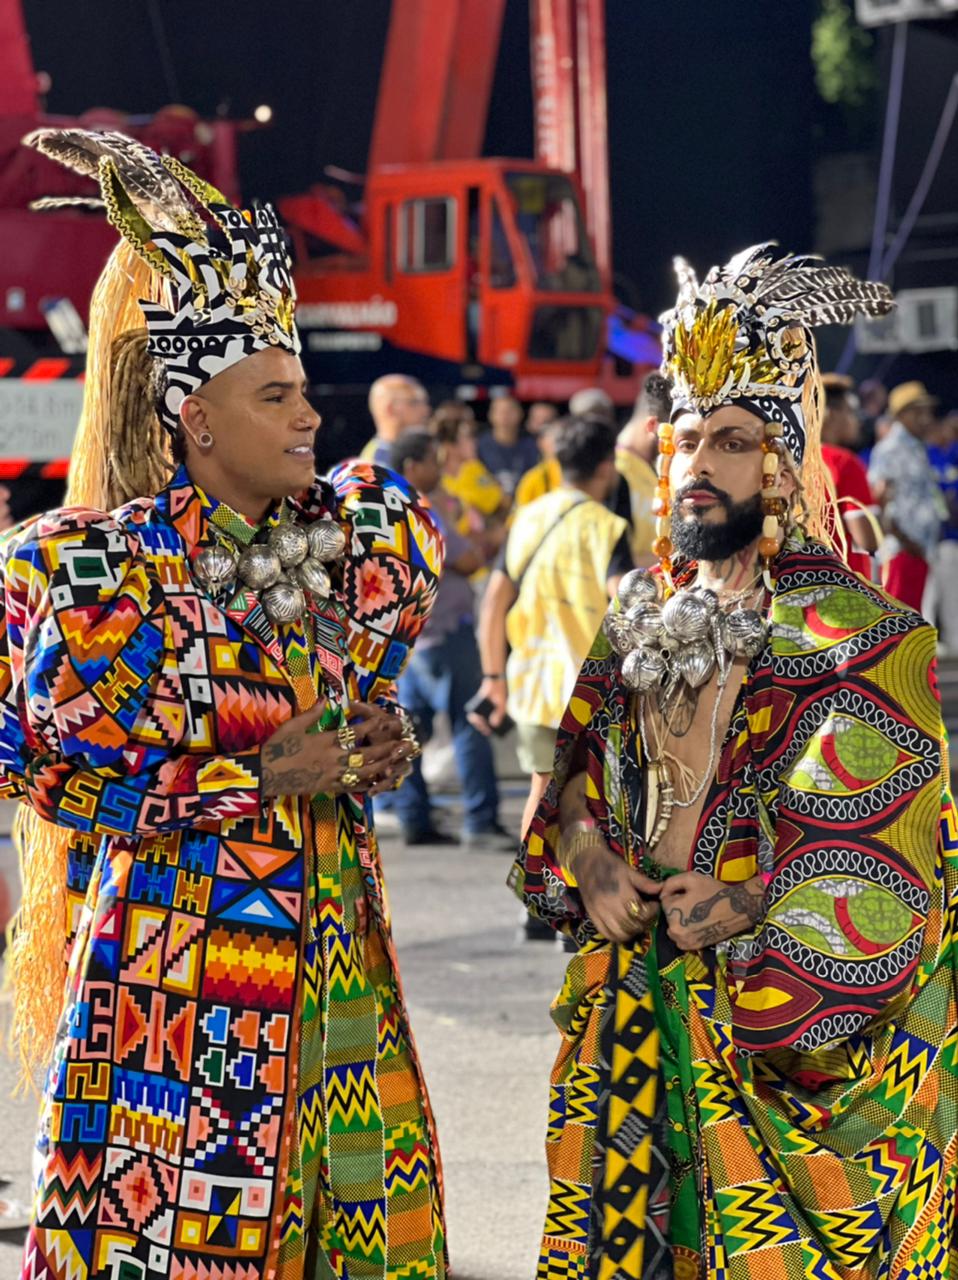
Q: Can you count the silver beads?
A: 14